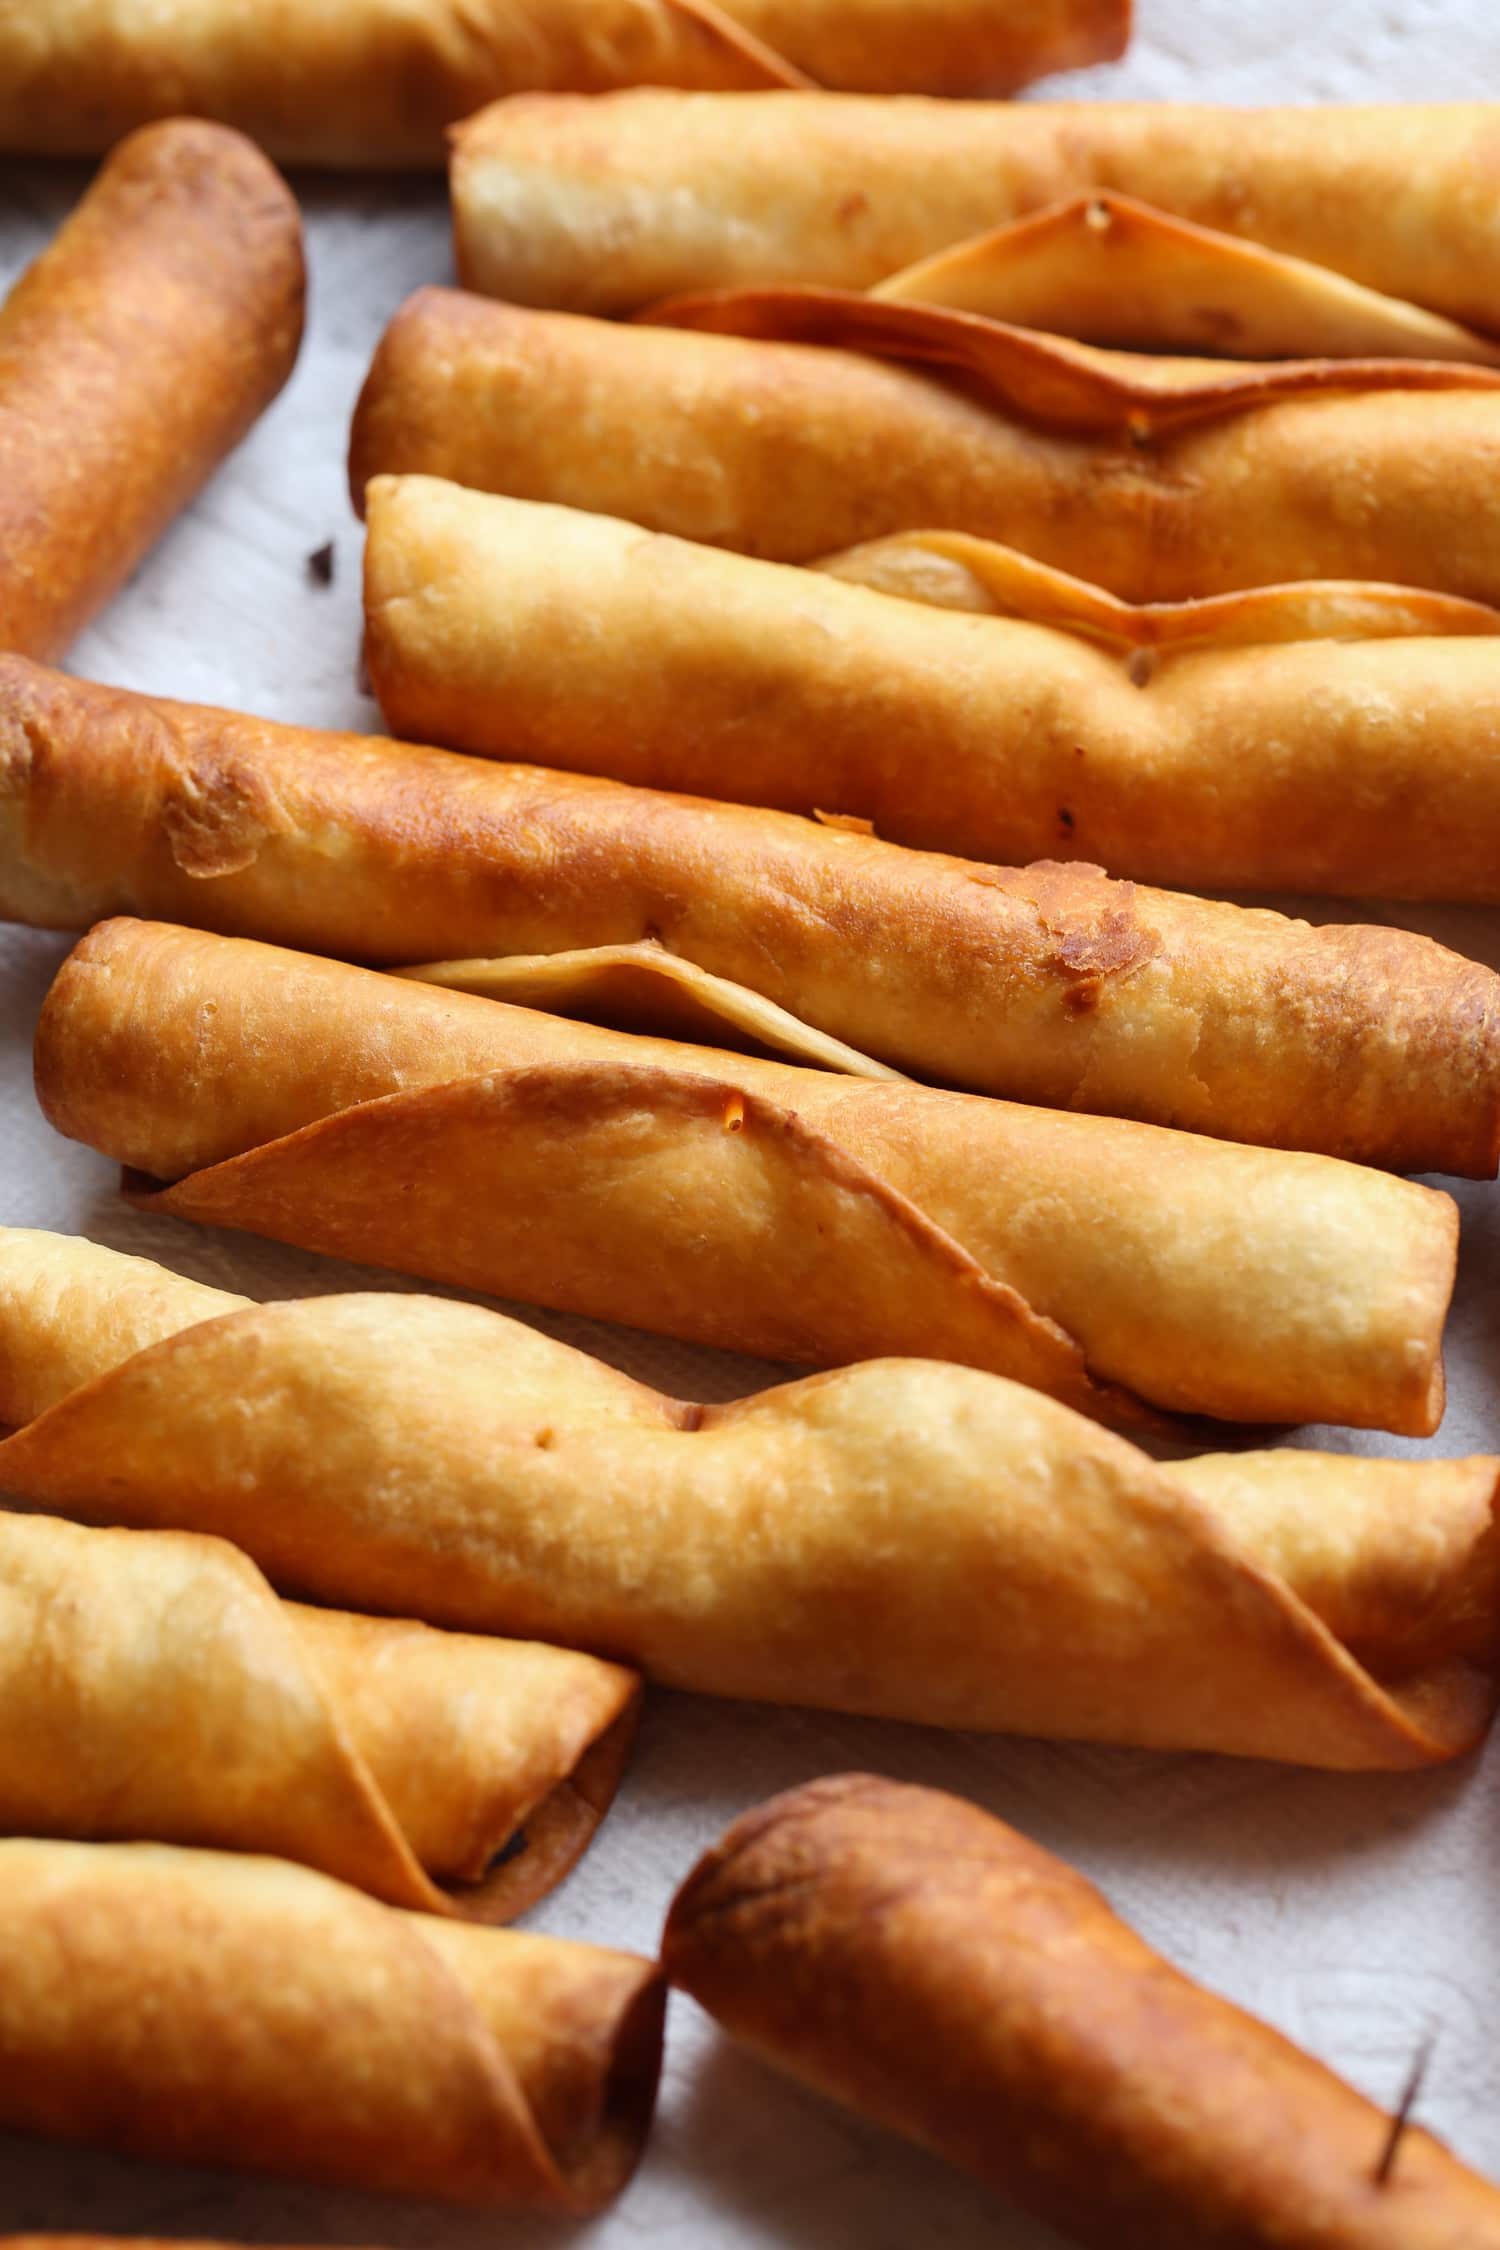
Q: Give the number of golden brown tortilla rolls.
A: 11